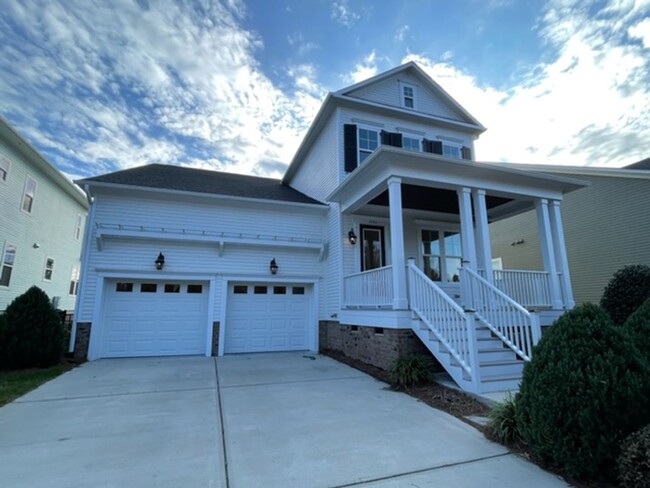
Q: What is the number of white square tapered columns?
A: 5